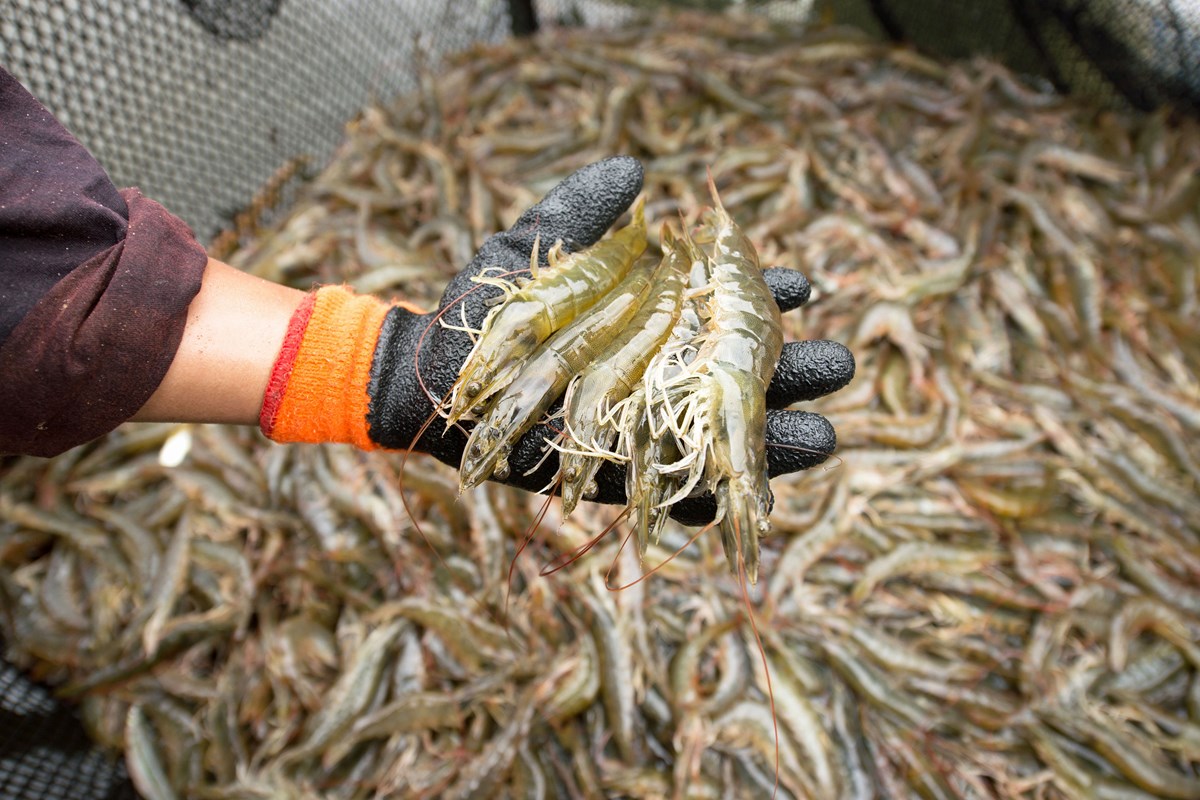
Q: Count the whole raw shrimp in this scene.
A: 5